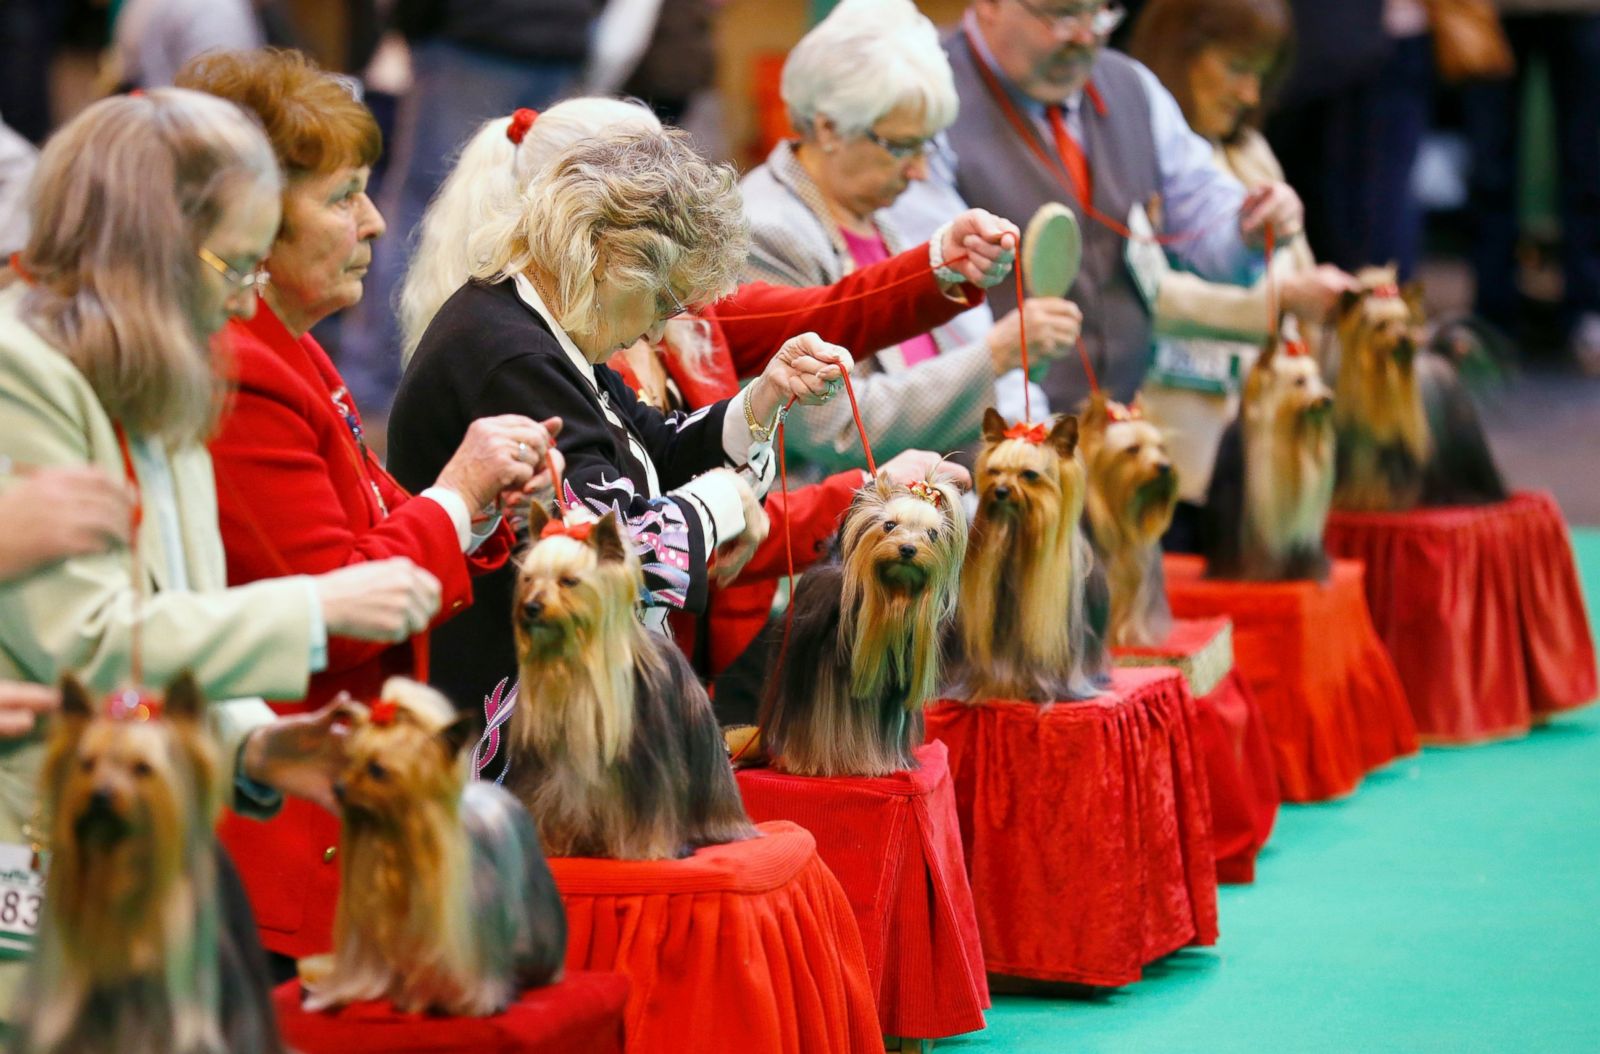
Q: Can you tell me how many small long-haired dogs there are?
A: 8